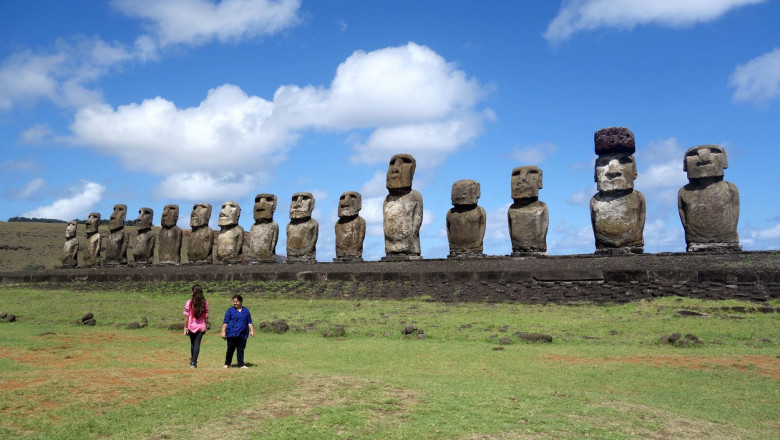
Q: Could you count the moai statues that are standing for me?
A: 15